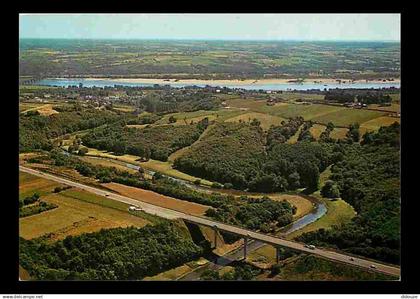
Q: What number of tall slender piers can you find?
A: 3